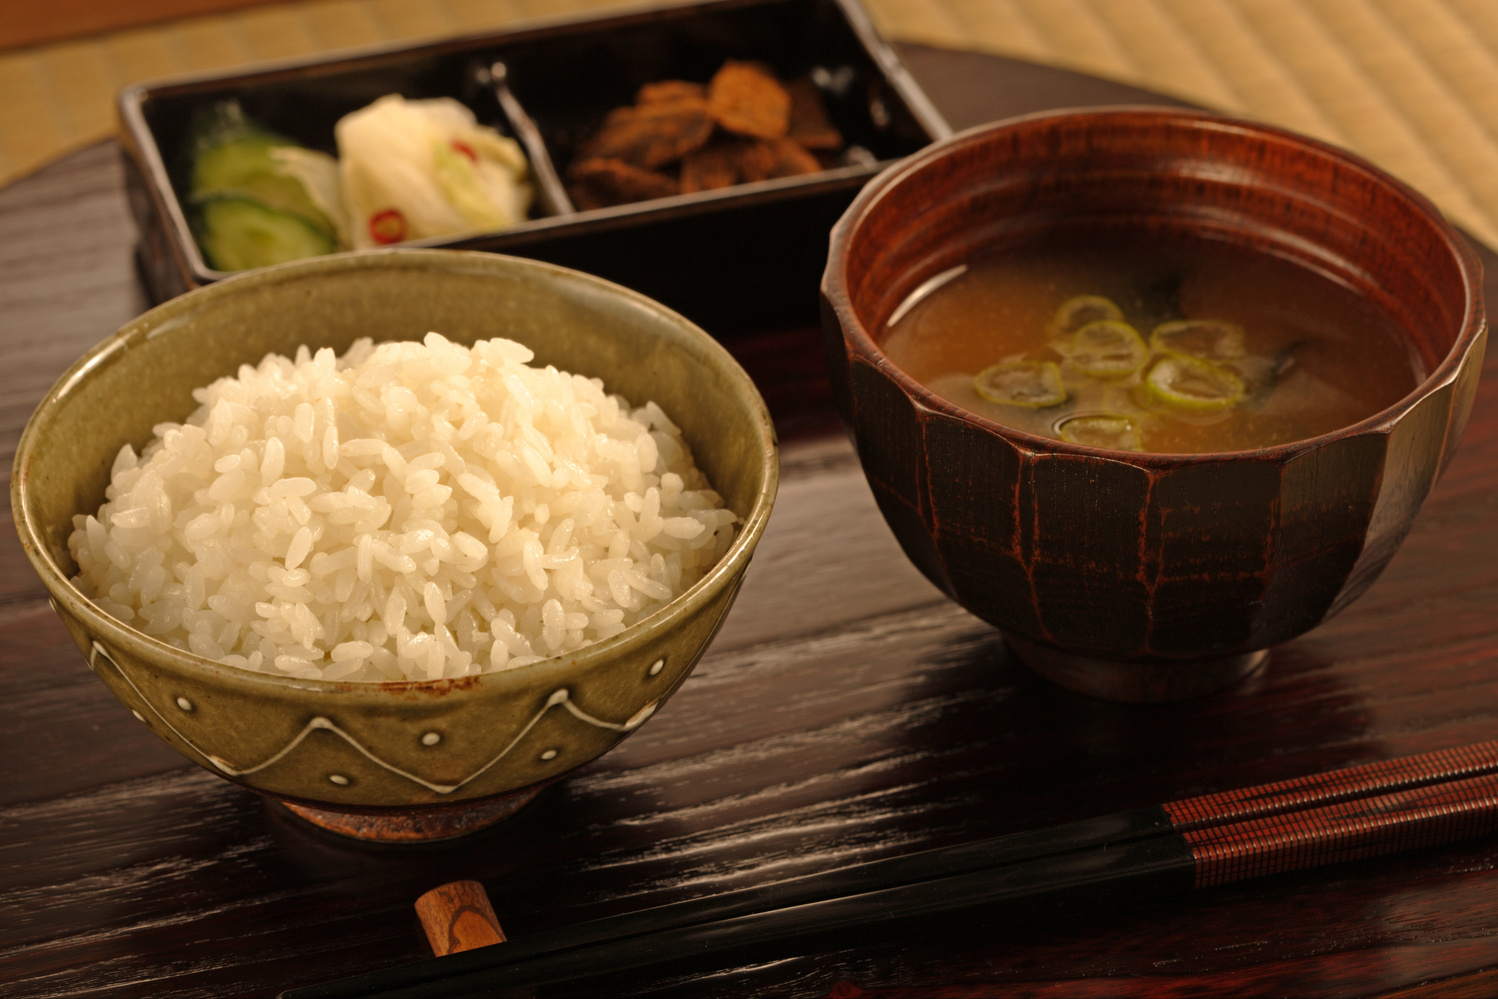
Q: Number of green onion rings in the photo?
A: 6